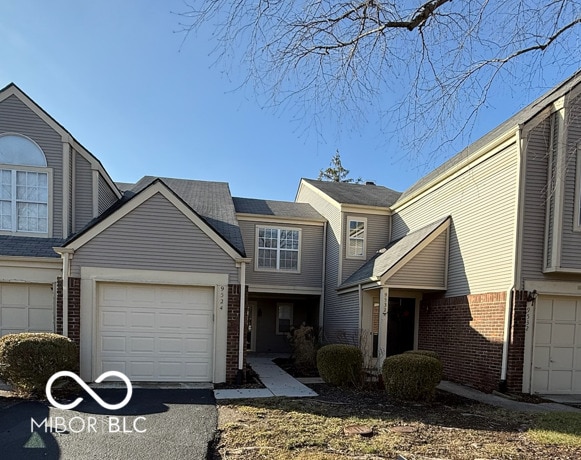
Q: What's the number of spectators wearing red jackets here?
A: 0